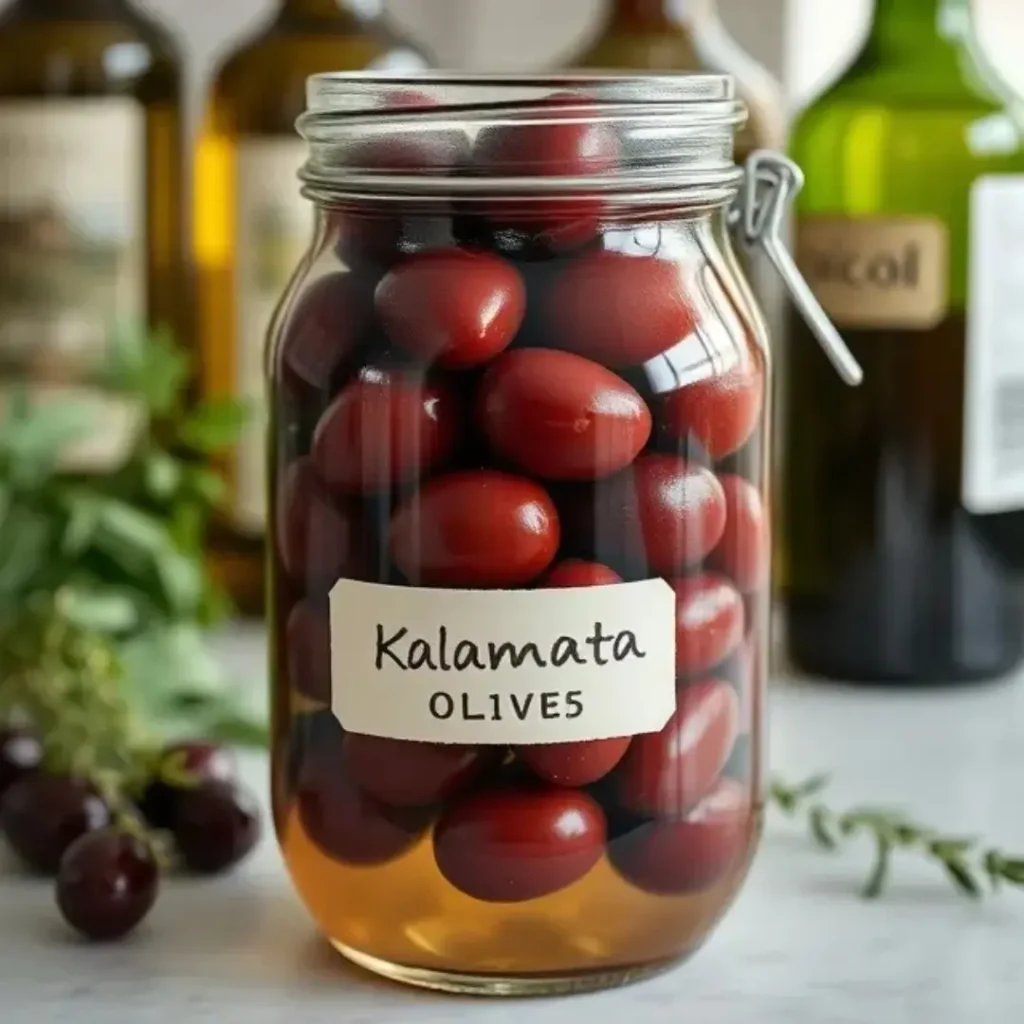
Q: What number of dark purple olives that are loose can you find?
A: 5